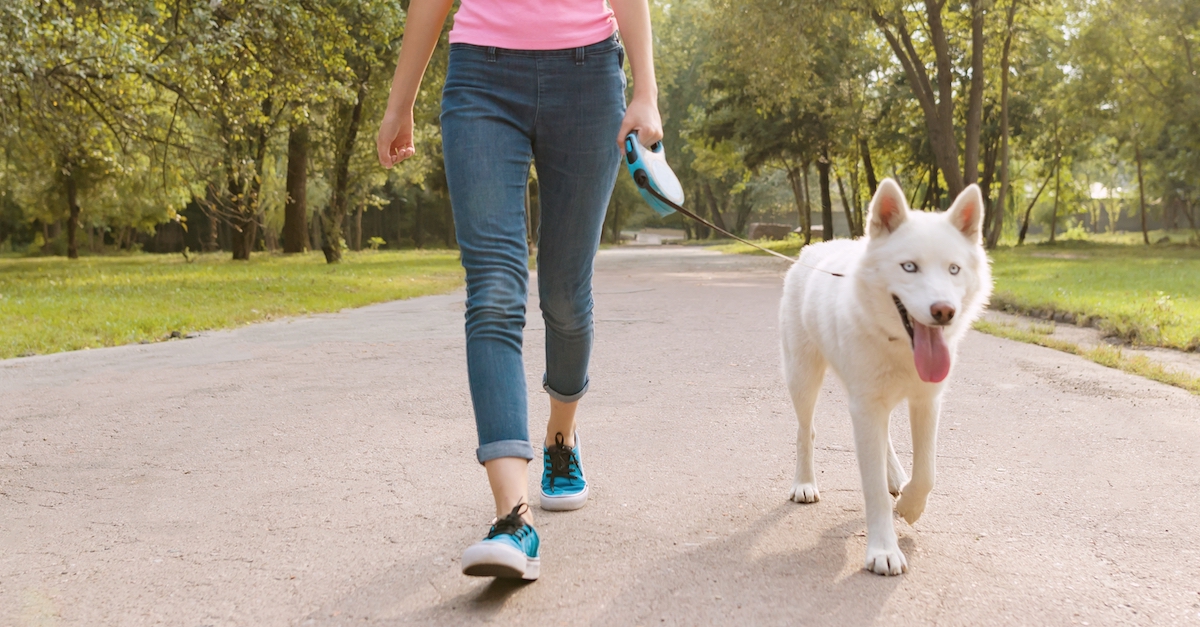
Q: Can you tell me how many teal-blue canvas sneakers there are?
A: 2